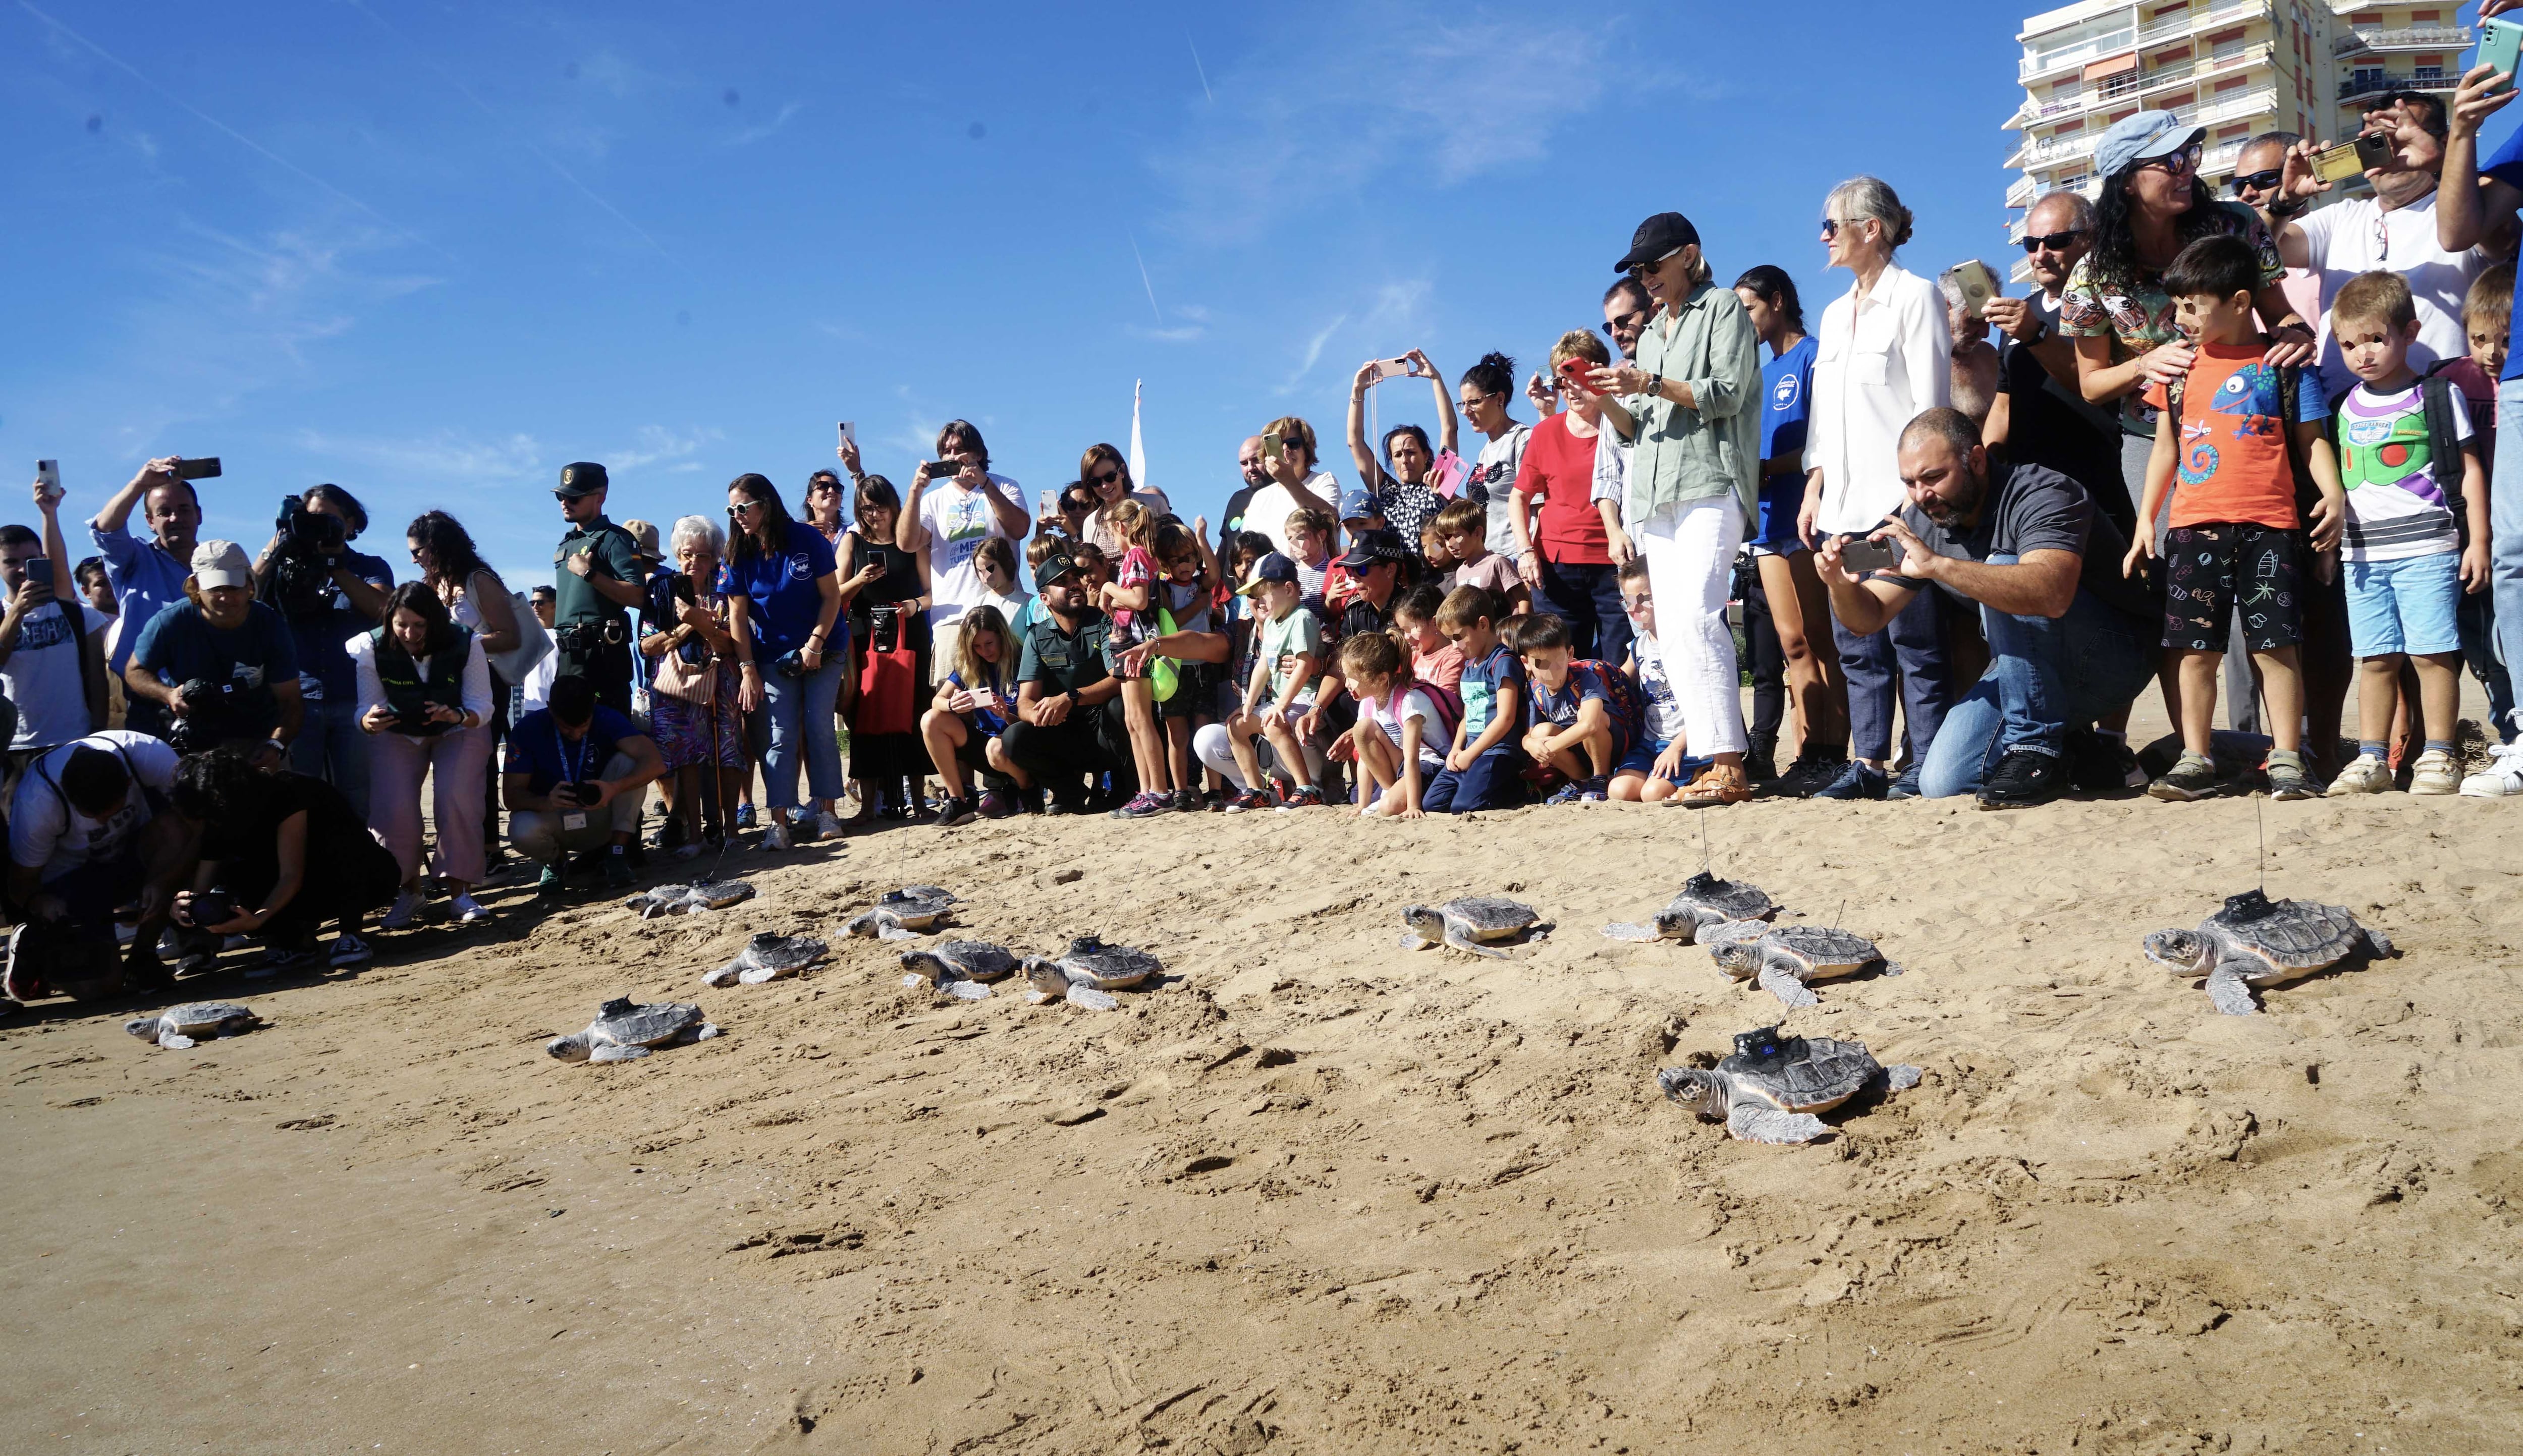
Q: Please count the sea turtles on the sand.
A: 14